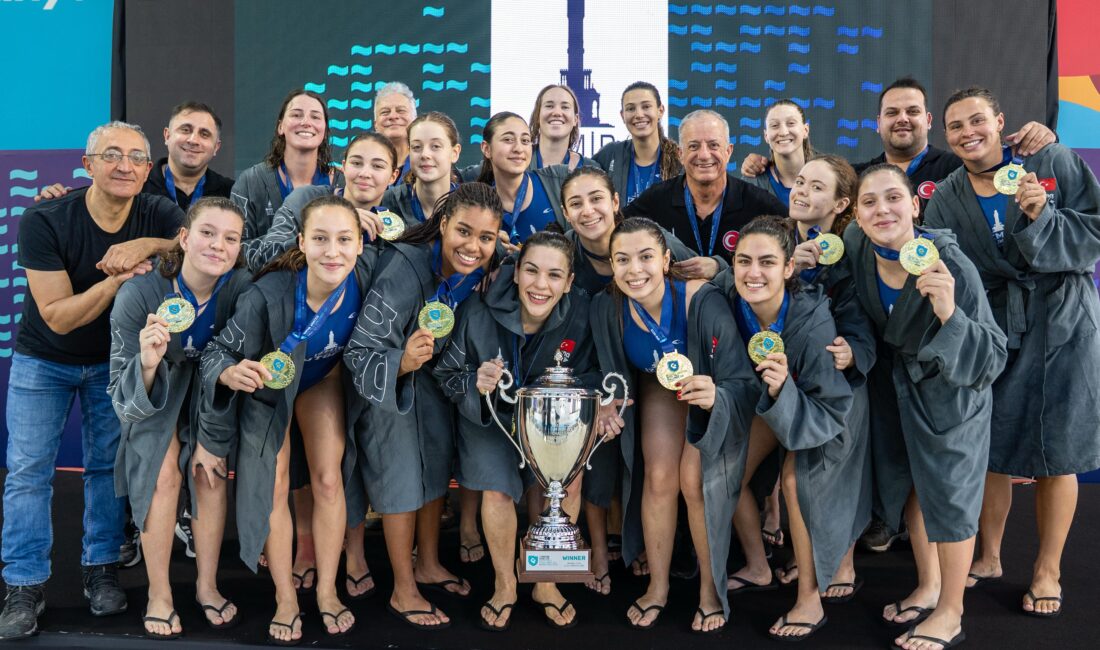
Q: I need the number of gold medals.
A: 9